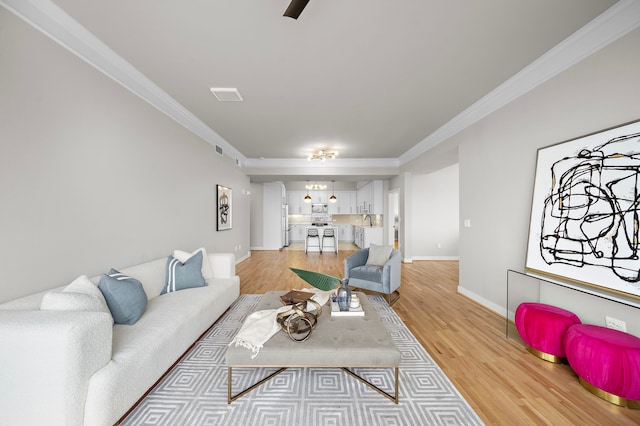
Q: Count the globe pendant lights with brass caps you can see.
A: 2